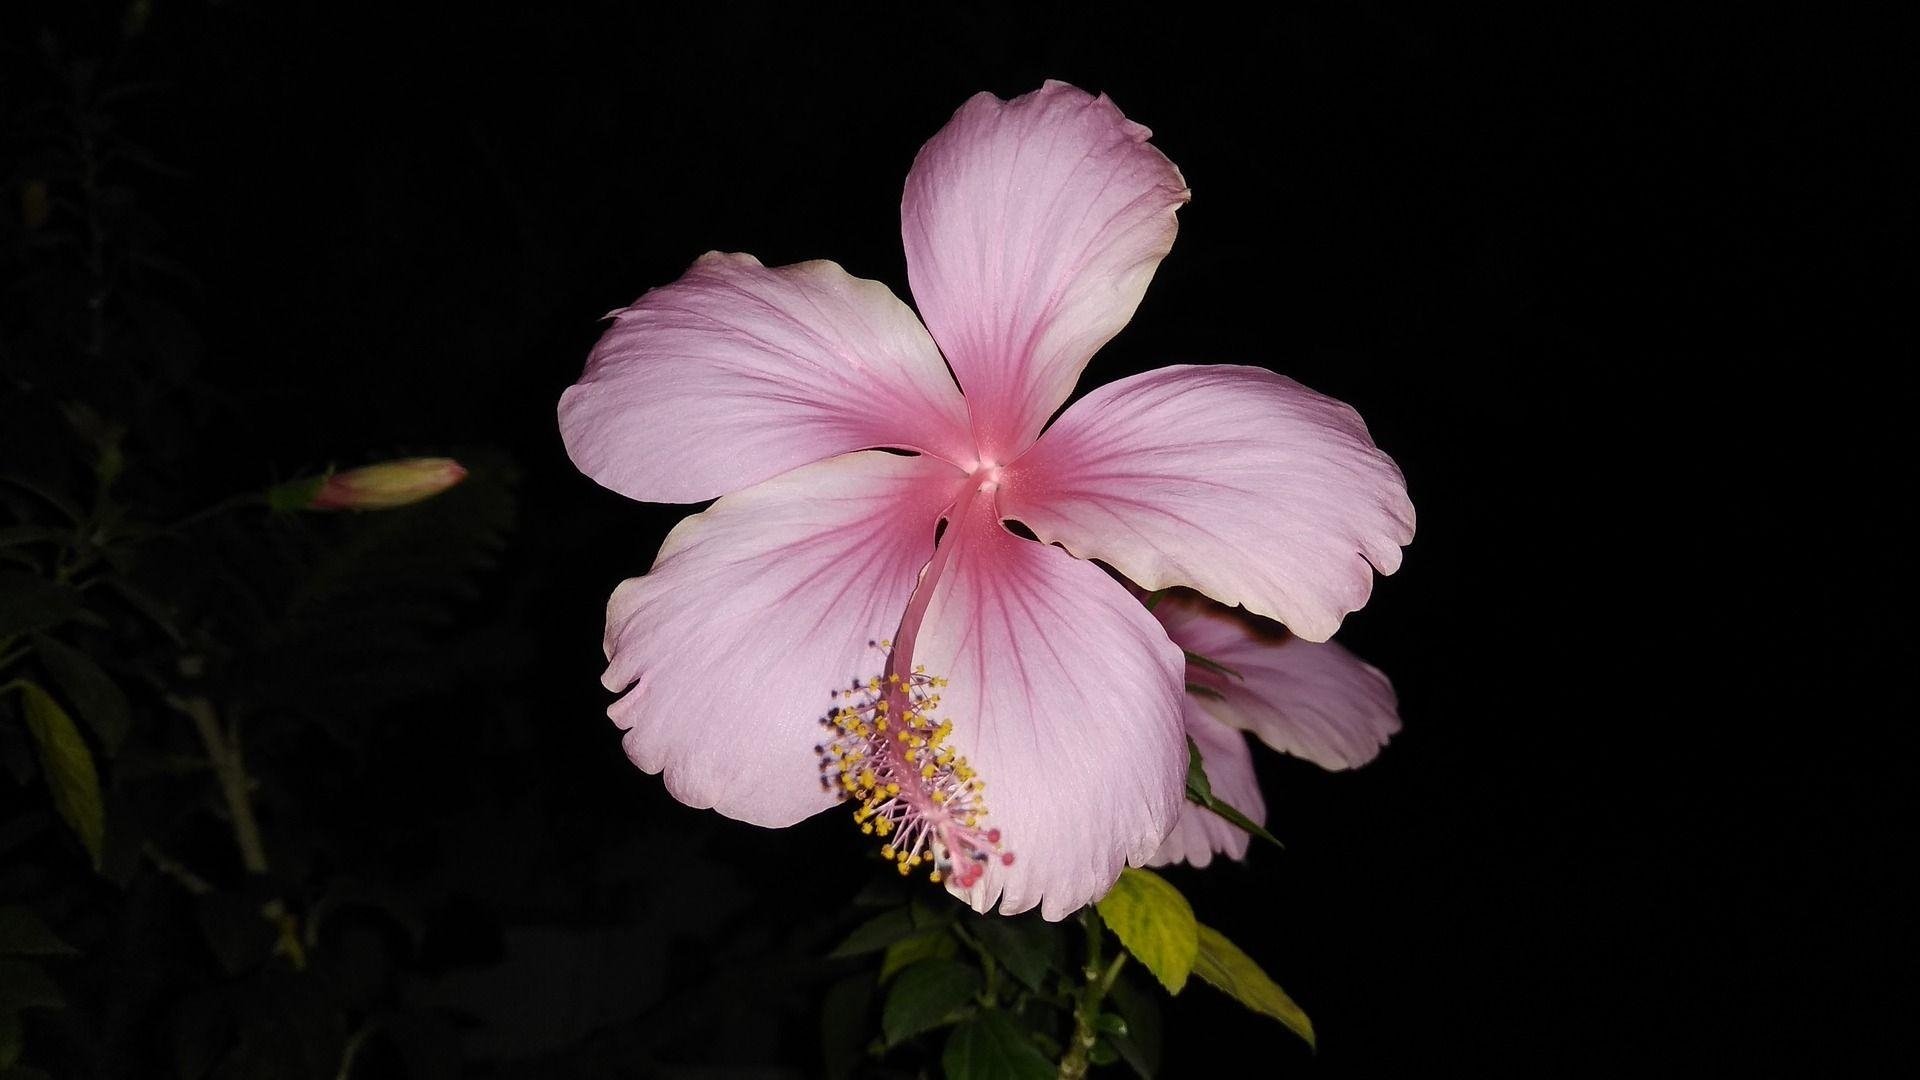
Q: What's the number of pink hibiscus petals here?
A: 7